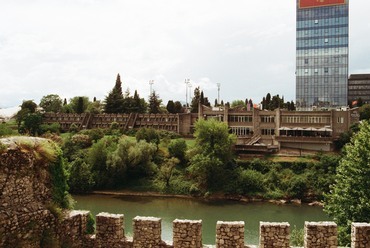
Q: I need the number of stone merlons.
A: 8